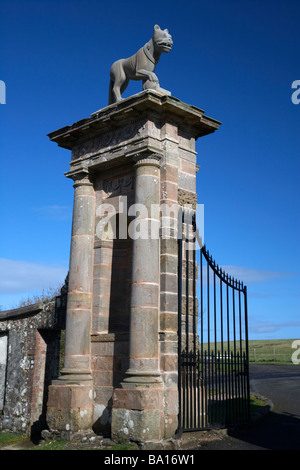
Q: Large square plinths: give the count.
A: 2